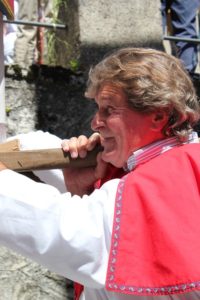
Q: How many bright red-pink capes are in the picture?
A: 1